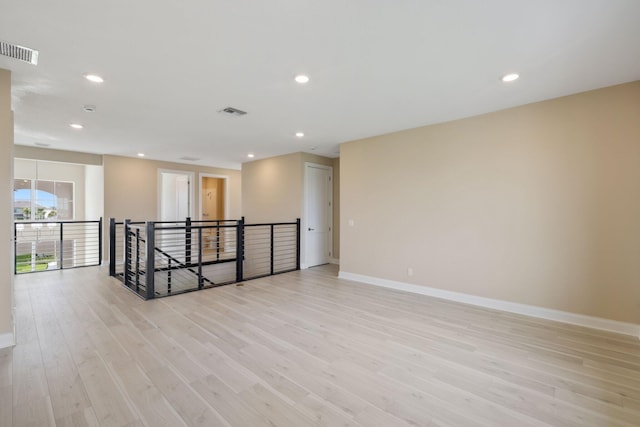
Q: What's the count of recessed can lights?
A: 7